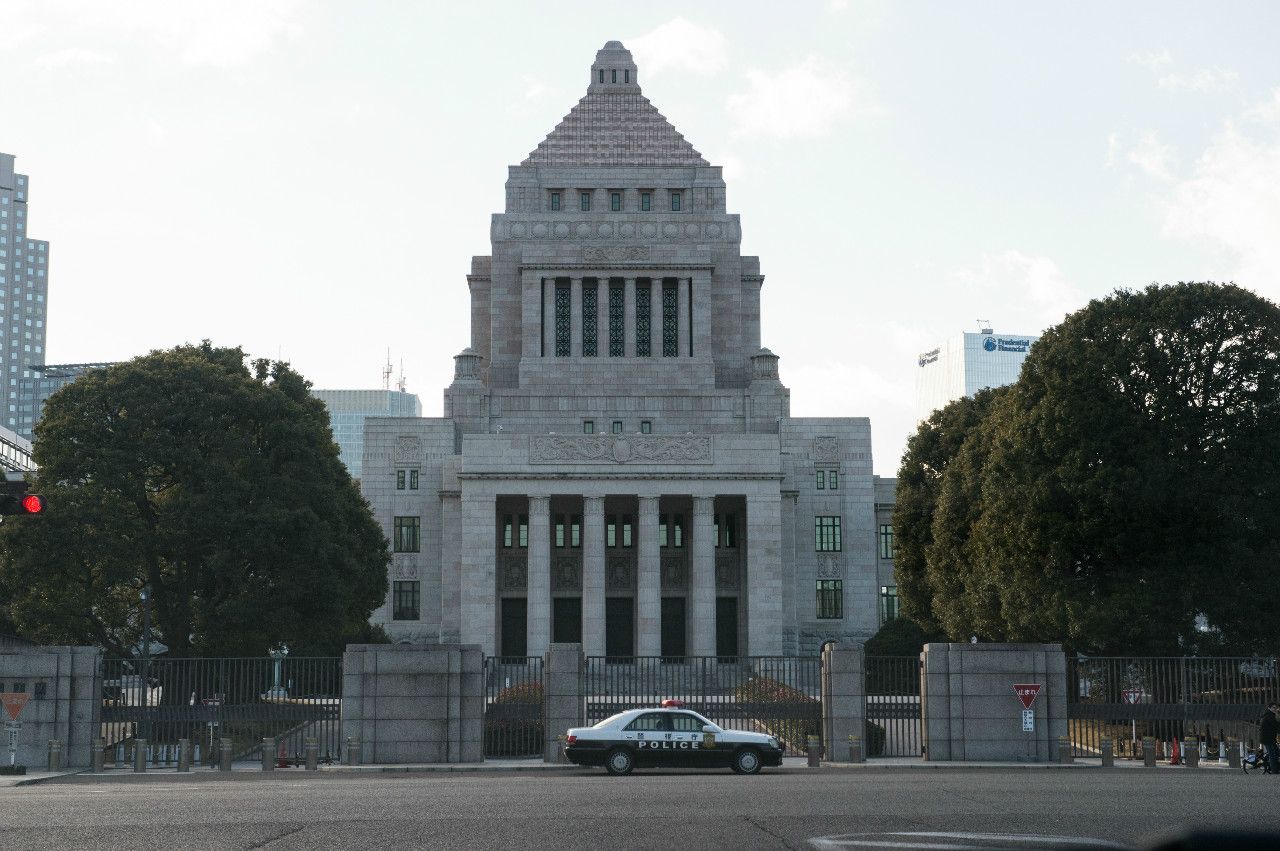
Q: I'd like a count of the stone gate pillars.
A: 5